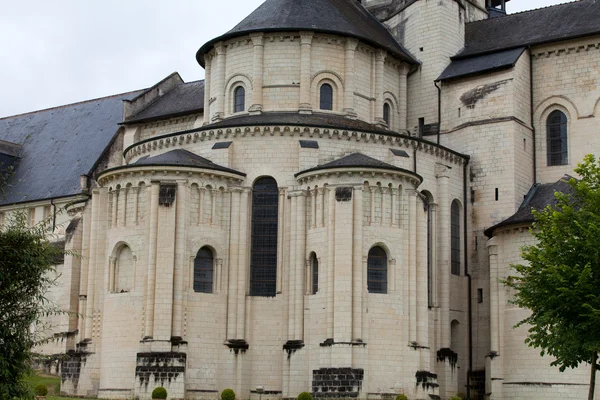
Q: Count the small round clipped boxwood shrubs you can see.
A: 6